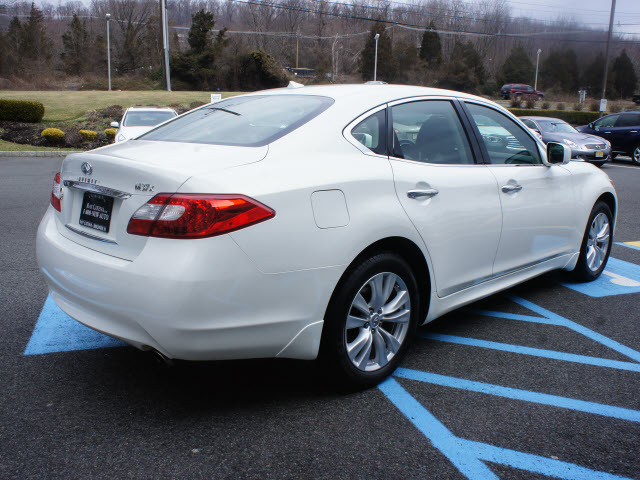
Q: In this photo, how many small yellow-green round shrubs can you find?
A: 3